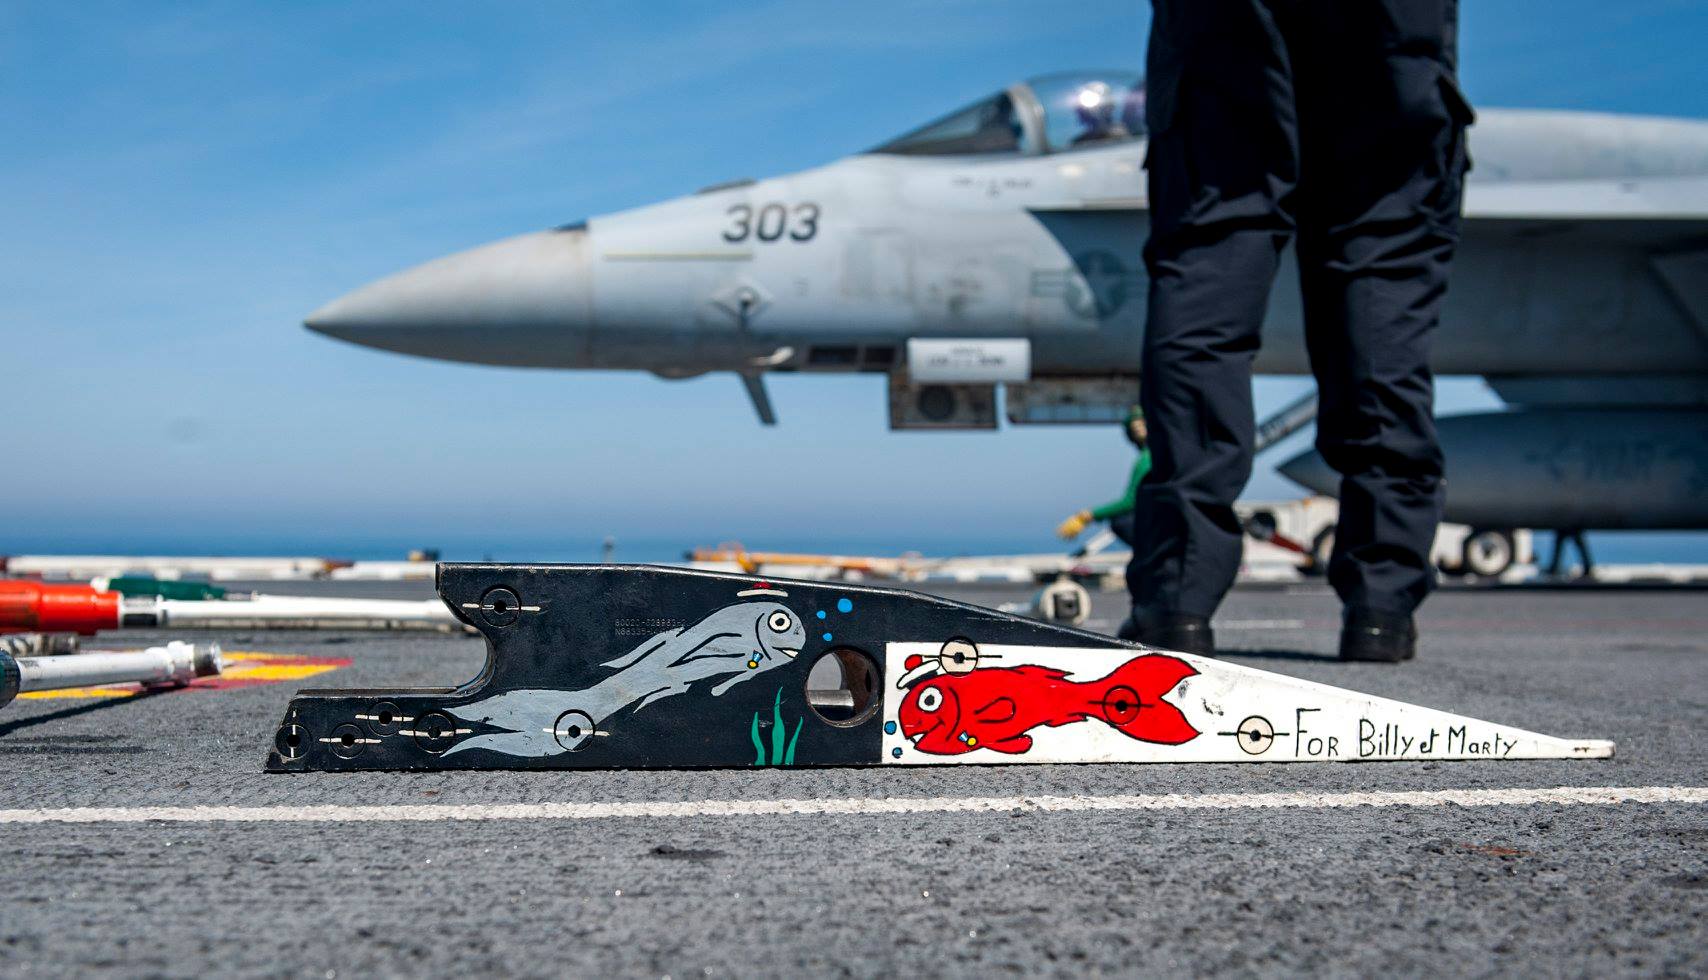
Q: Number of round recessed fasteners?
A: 9